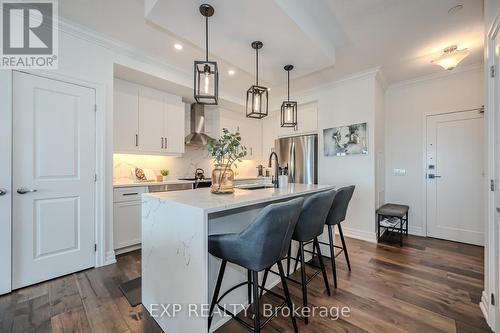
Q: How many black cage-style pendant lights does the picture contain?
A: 3